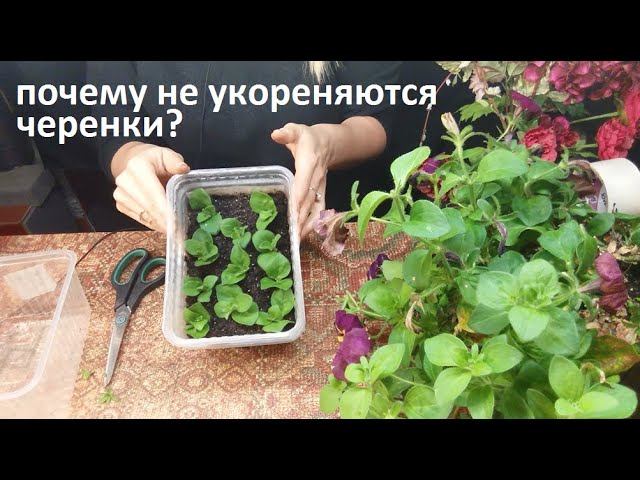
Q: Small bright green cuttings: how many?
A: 11